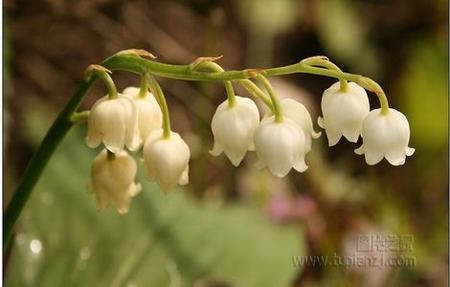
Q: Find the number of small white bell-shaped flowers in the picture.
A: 9